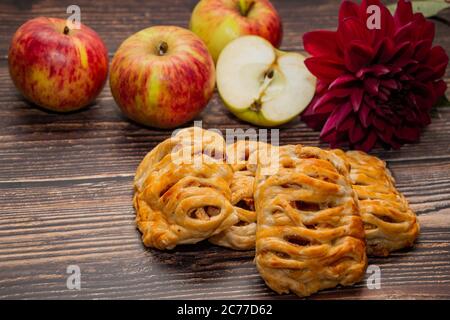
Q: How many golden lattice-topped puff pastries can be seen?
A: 4